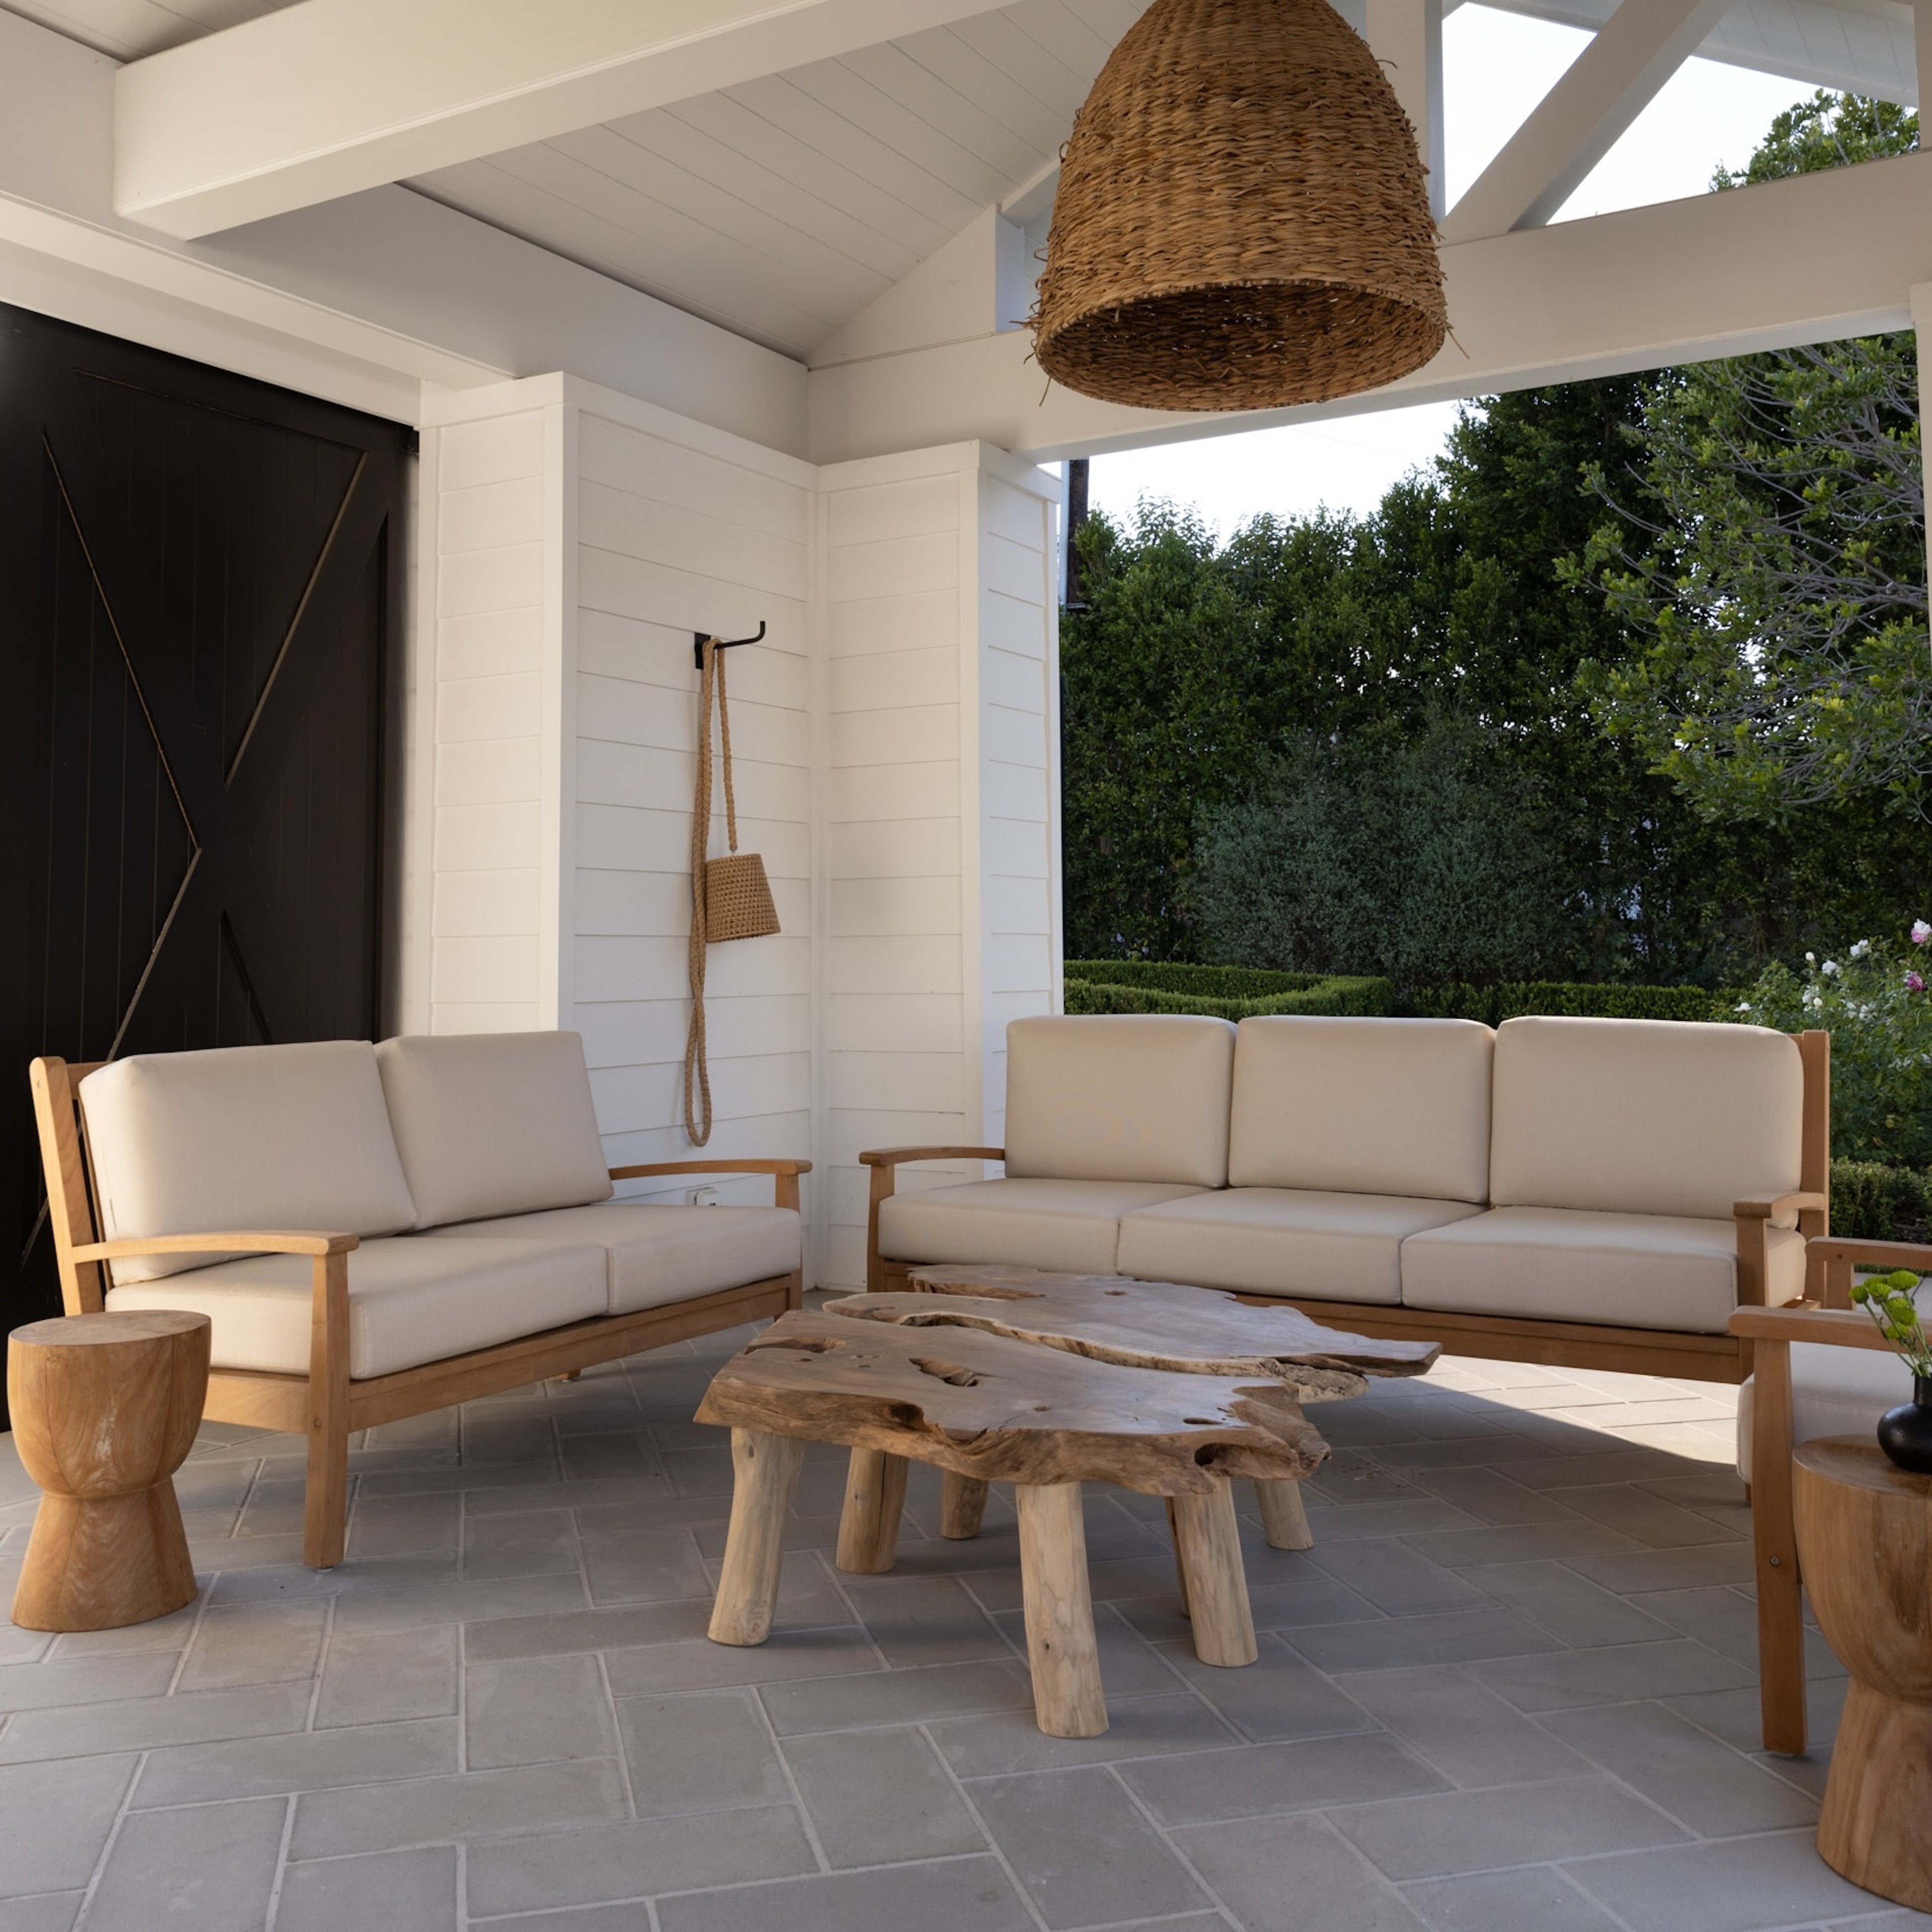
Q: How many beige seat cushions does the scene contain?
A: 6